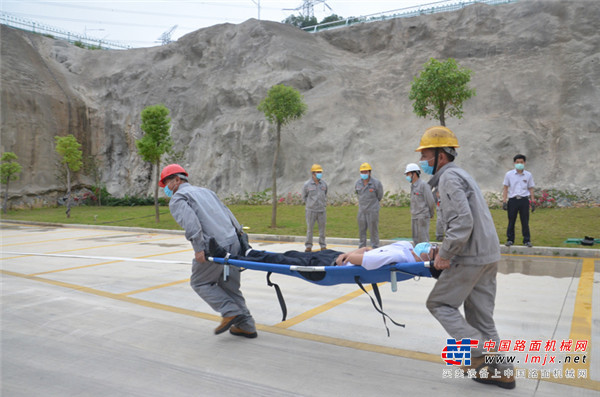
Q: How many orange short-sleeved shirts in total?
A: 0